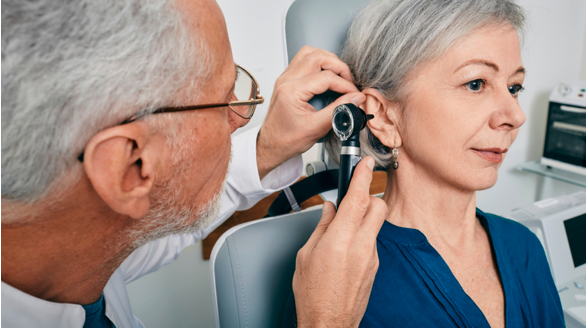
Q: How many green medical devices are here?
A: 0